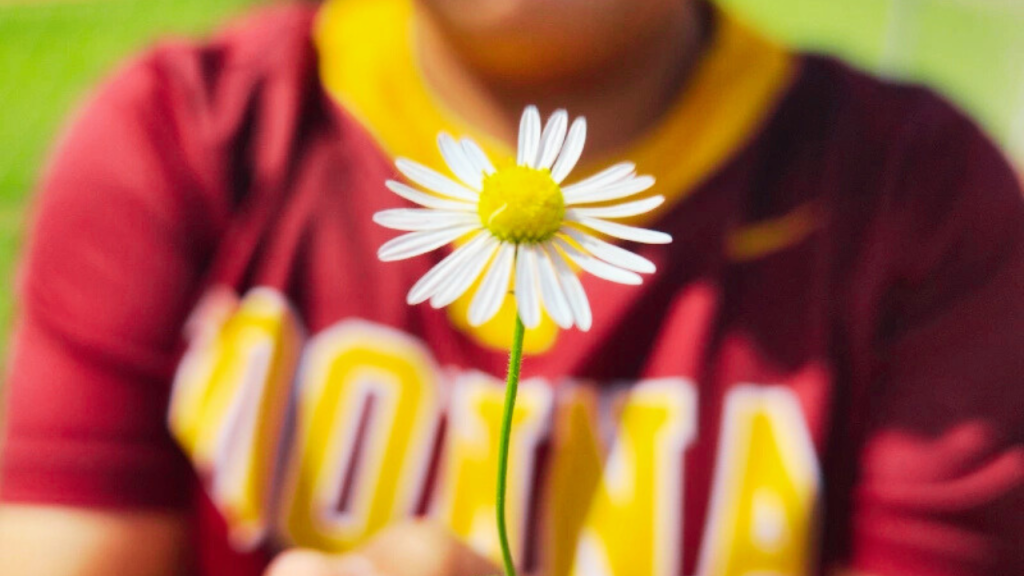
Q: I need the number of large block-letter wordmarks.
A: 1